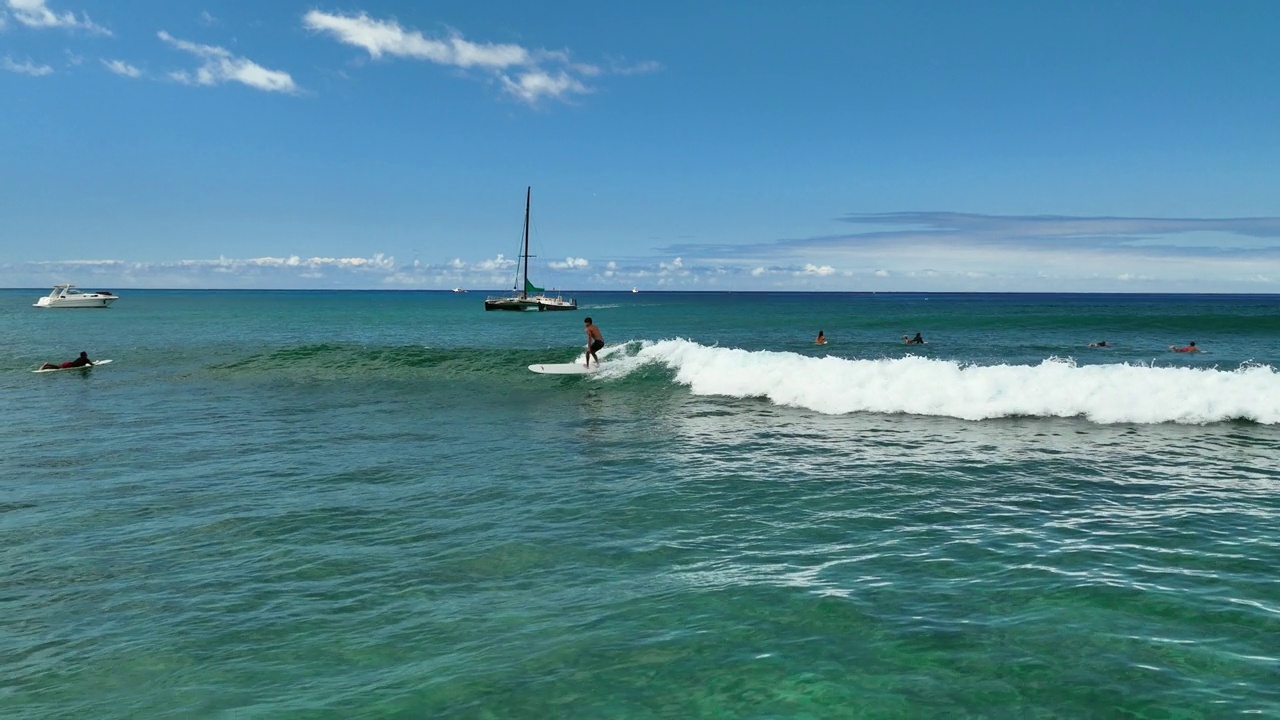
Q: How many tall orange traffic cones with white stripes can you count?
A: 0